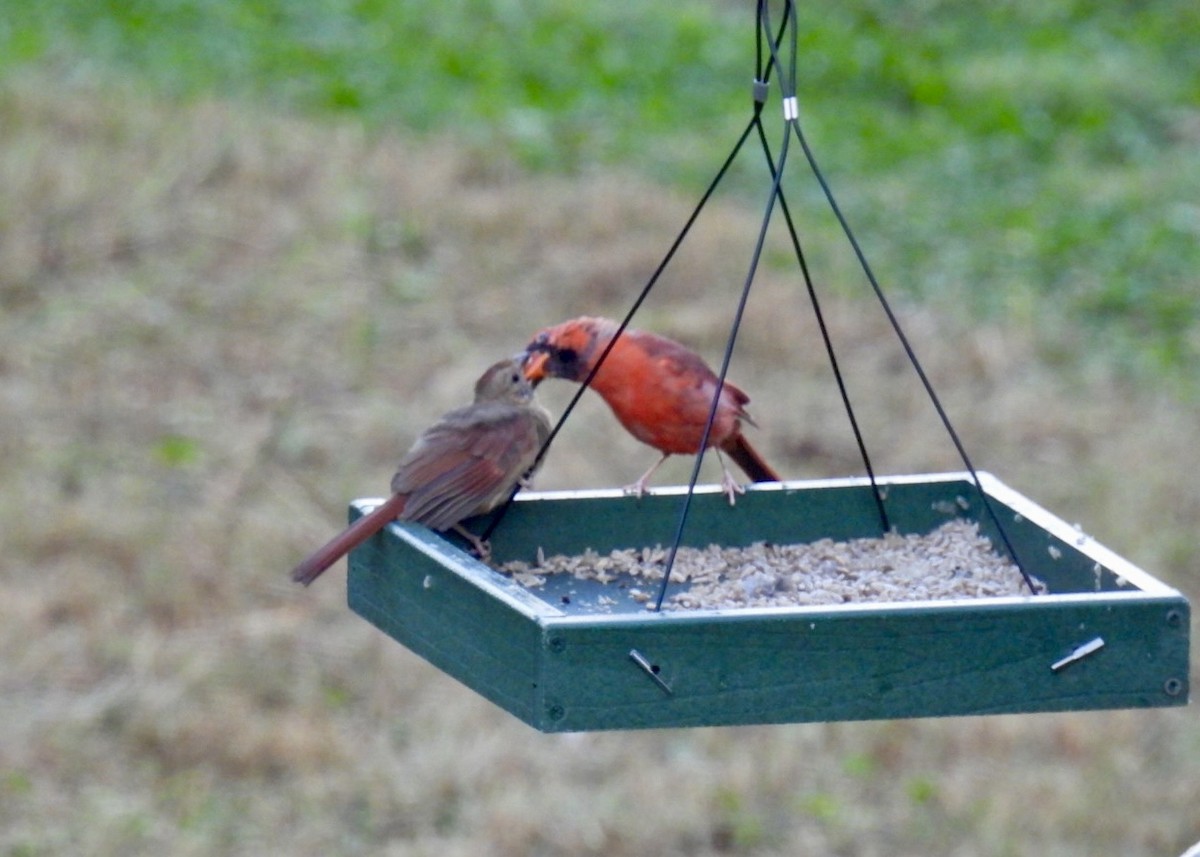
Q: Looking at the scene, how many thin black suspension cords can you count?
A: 4